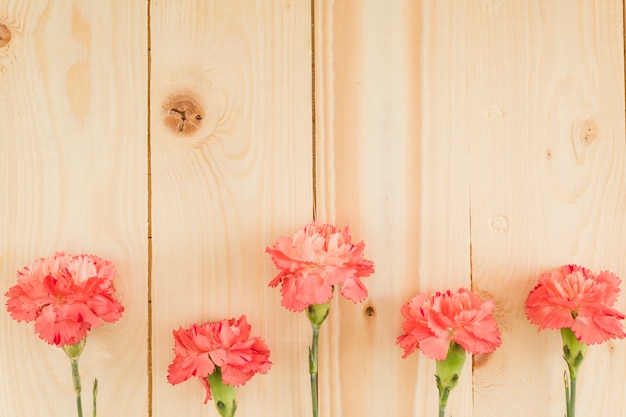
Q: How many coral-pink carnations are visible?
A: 5